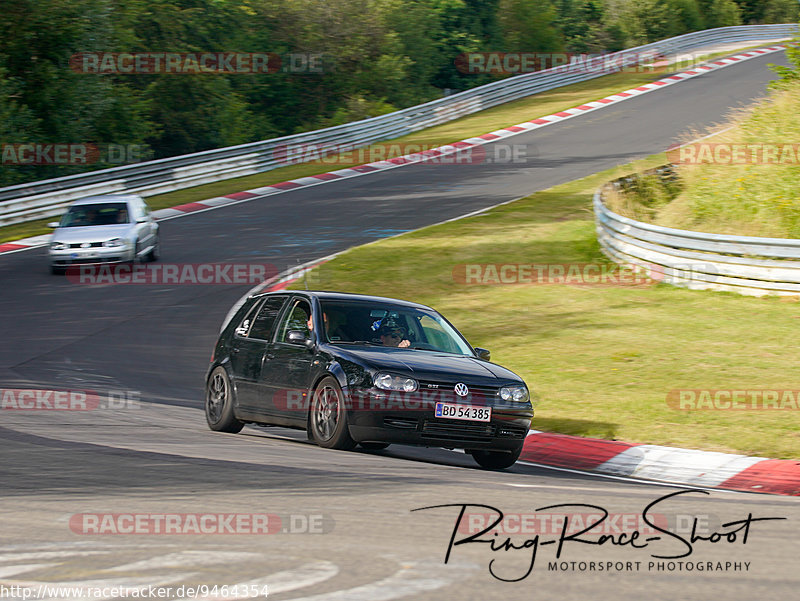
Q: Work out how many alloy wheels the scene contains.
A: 2